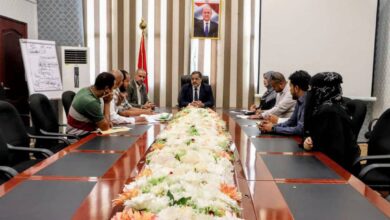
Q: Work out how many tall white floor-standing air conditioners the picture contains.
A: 1